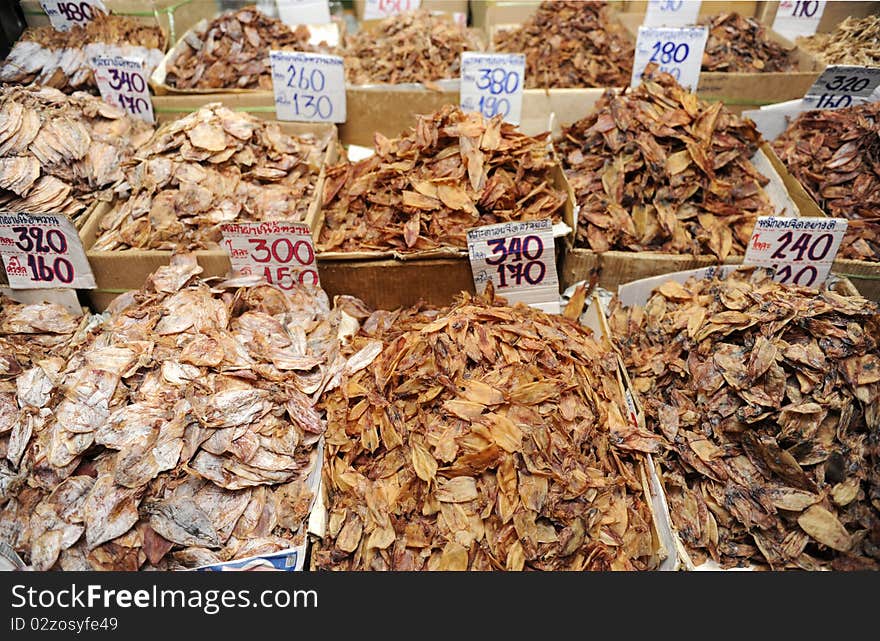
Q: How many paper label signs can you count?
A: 14